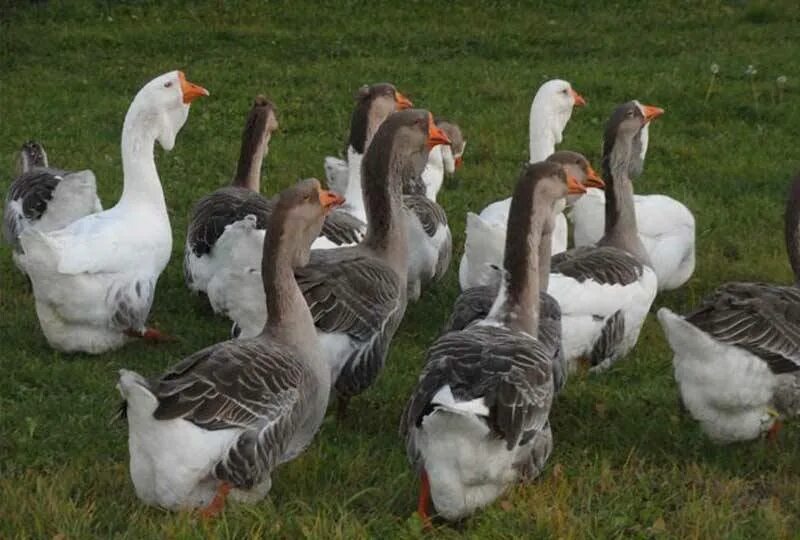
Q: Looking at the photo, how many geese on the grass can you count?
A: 13